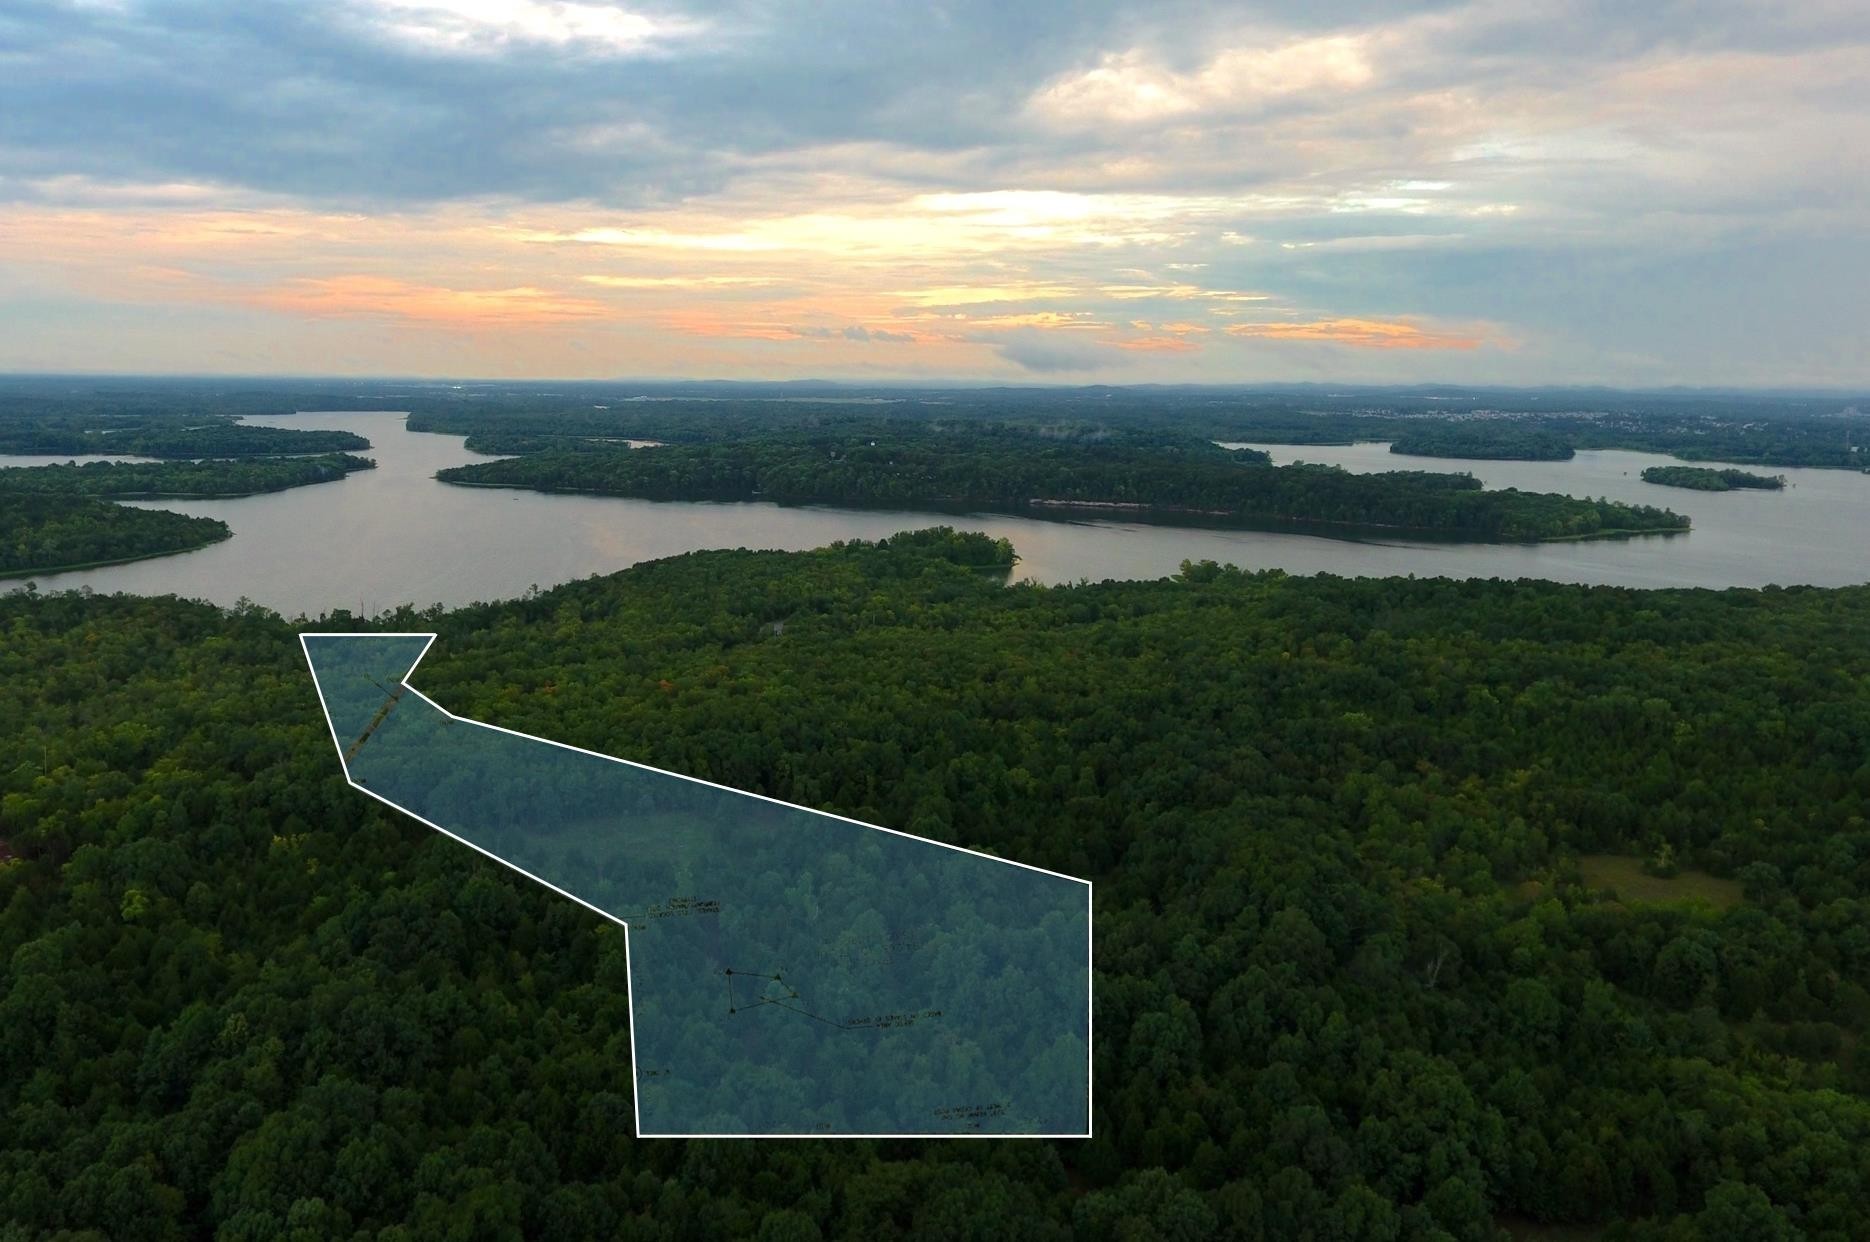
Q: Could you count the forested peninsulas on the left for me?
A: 3